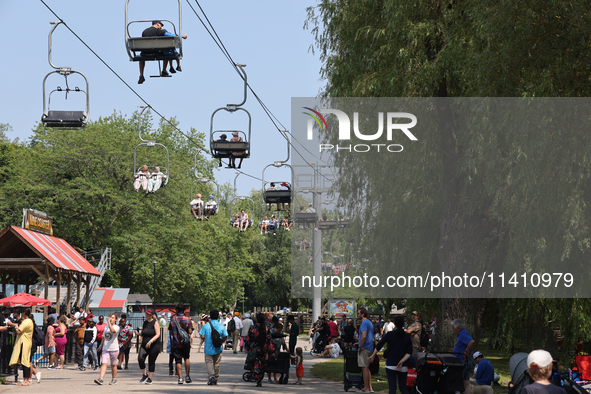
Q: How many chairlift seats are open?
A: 1